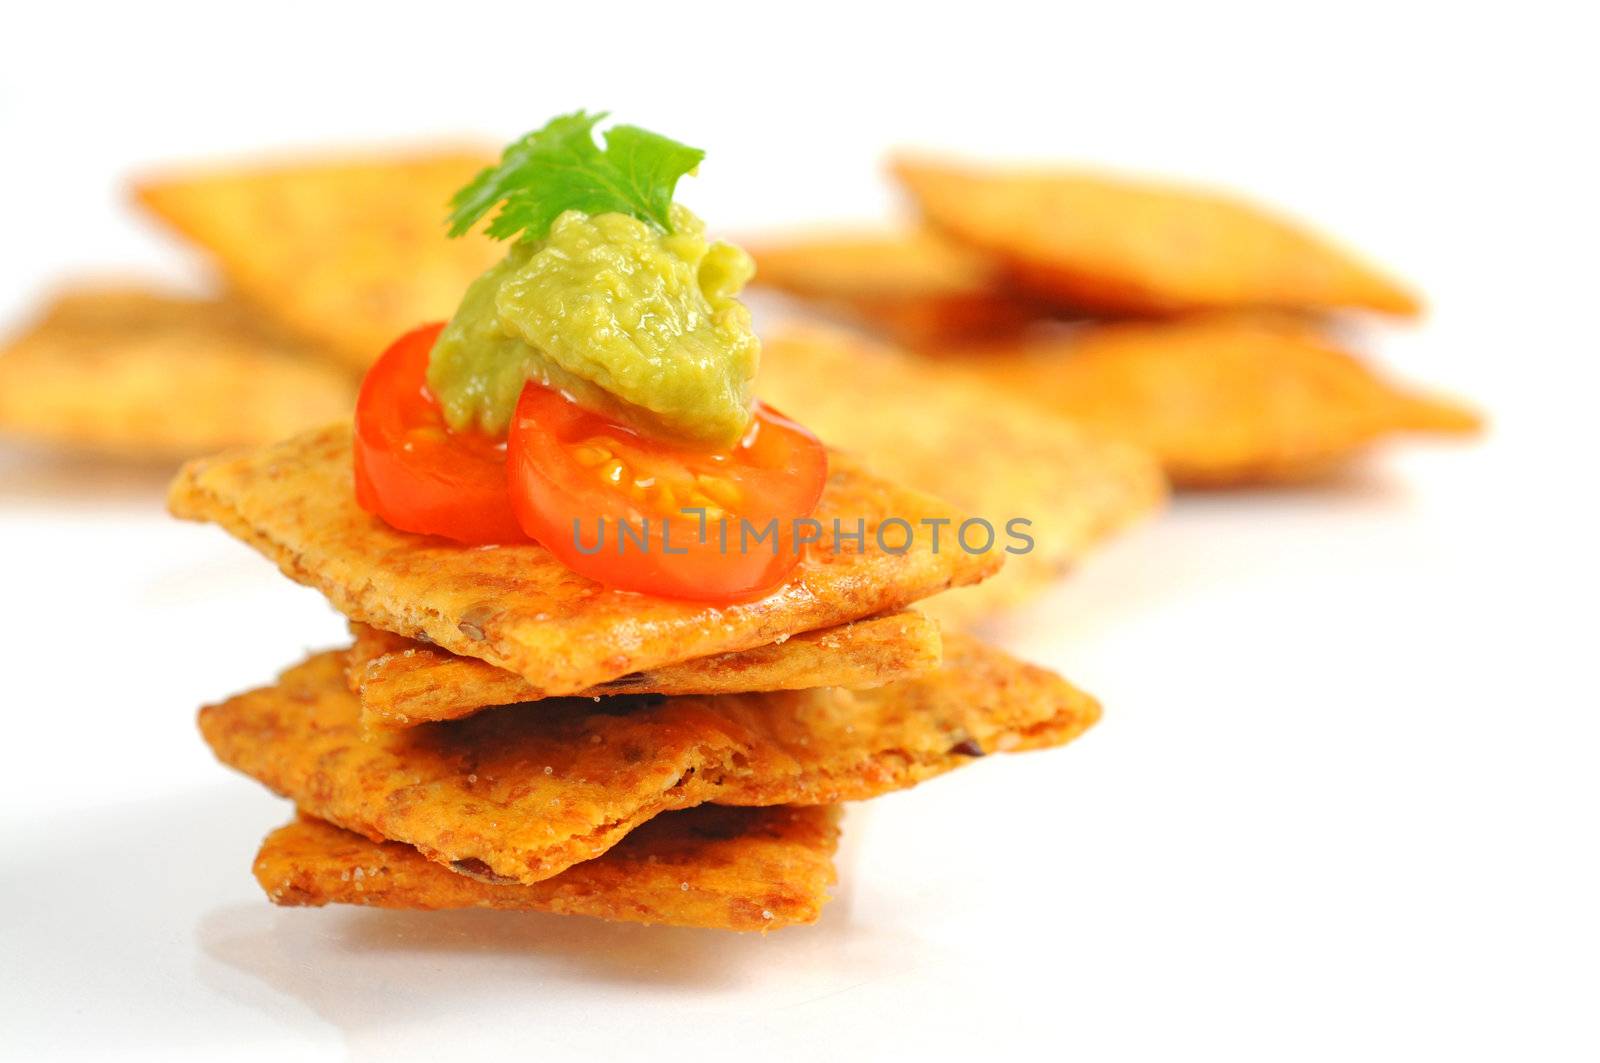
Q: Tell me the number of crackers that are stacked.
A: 4